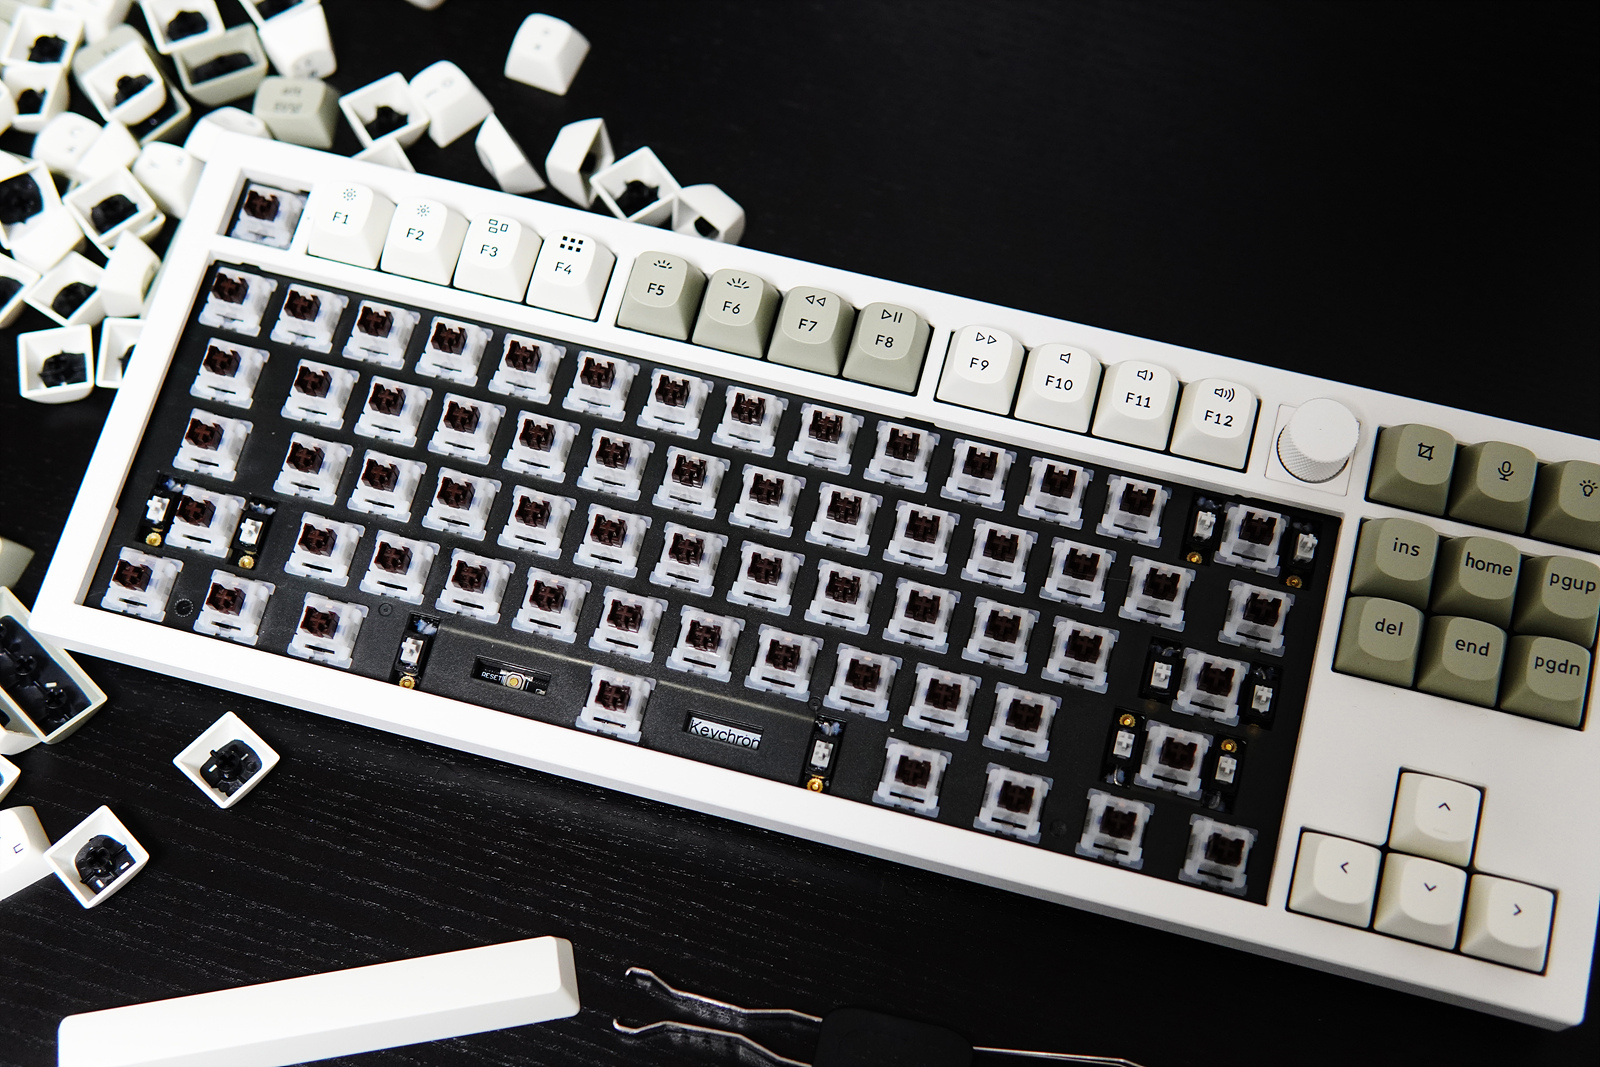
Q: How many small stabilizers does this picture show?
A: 10